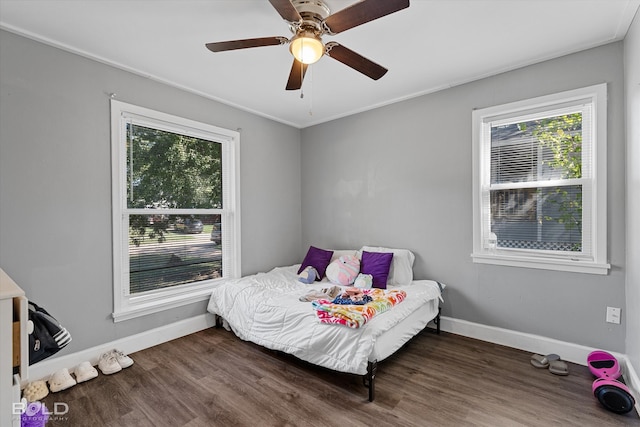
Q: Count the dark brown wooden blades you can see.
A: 5